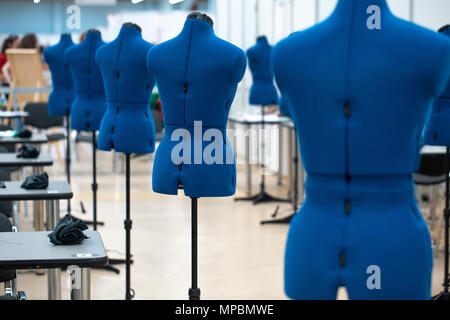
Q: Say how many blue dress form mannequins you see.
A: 8